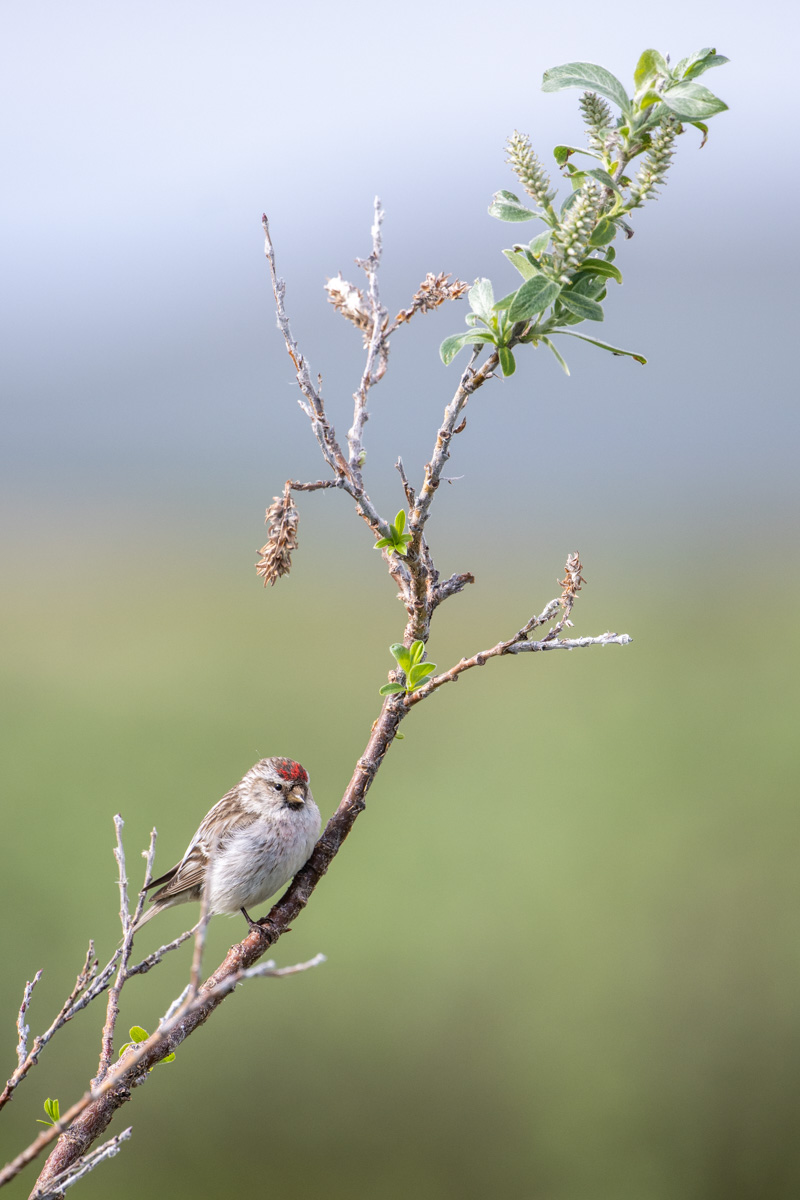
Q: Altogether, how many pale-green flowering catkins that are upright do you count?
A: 4